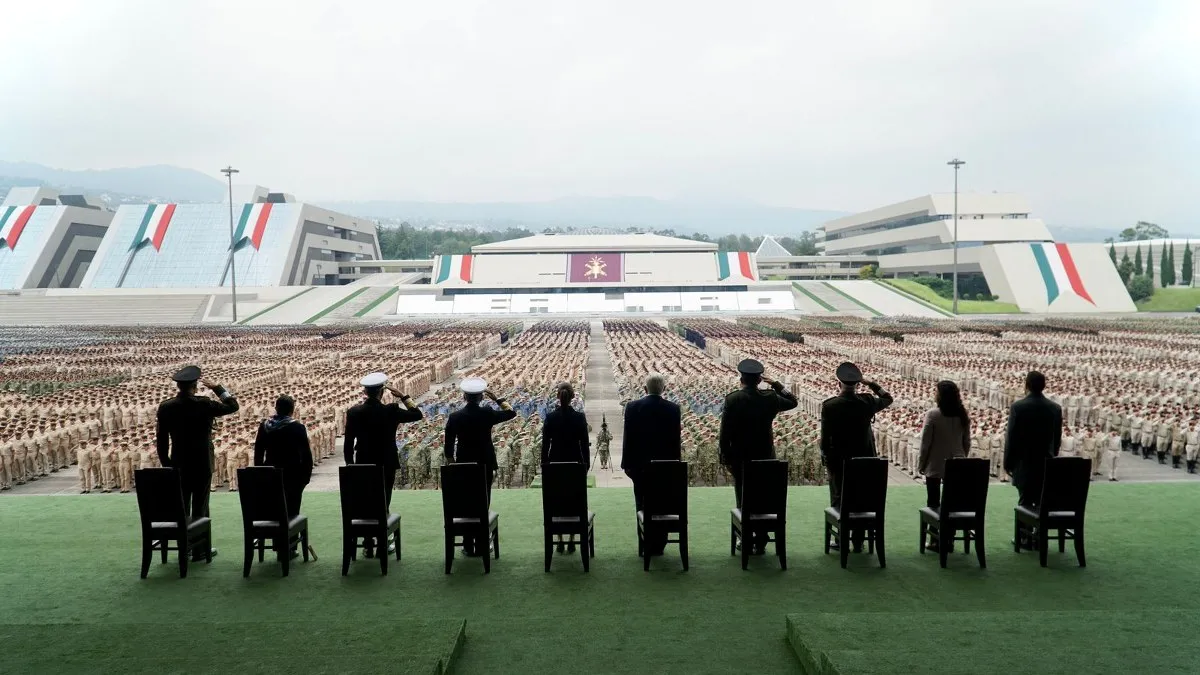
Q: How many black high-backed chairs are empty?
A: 10